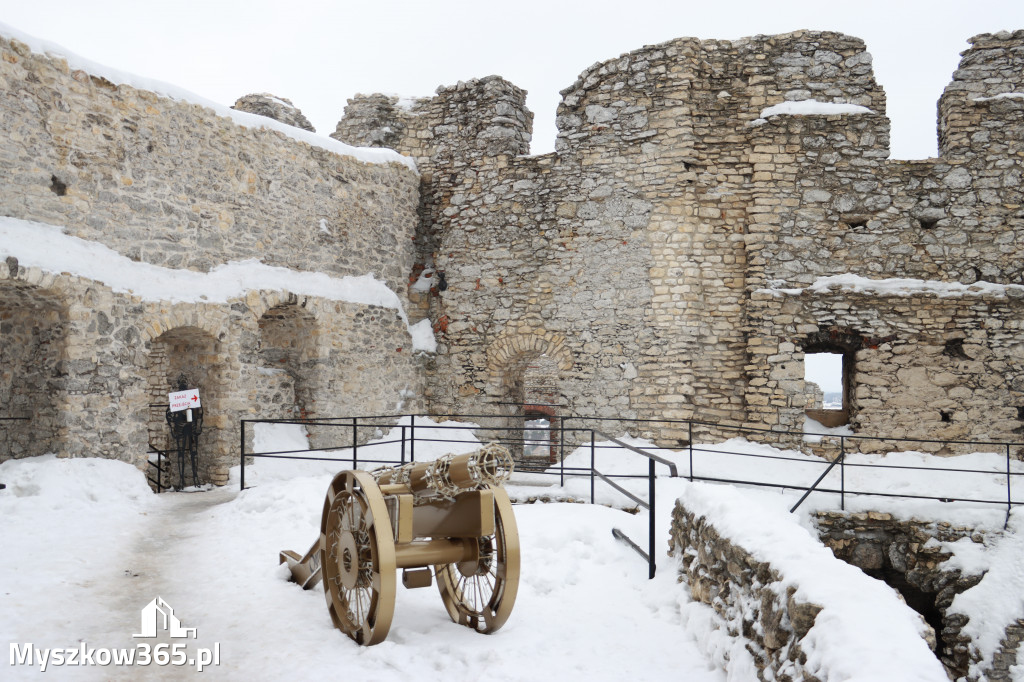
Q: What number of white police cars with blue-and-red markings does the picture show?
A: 0